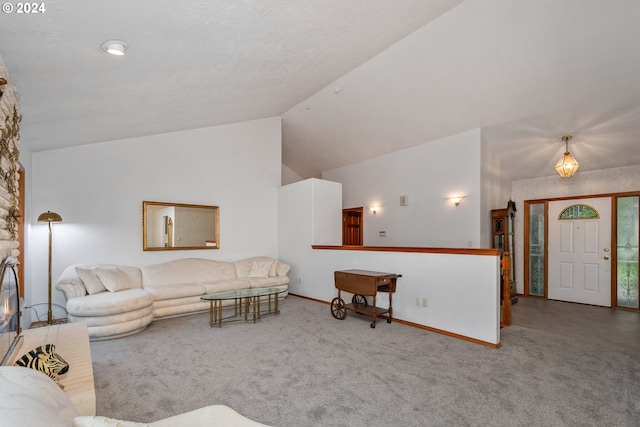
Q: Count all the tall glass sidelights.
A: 2